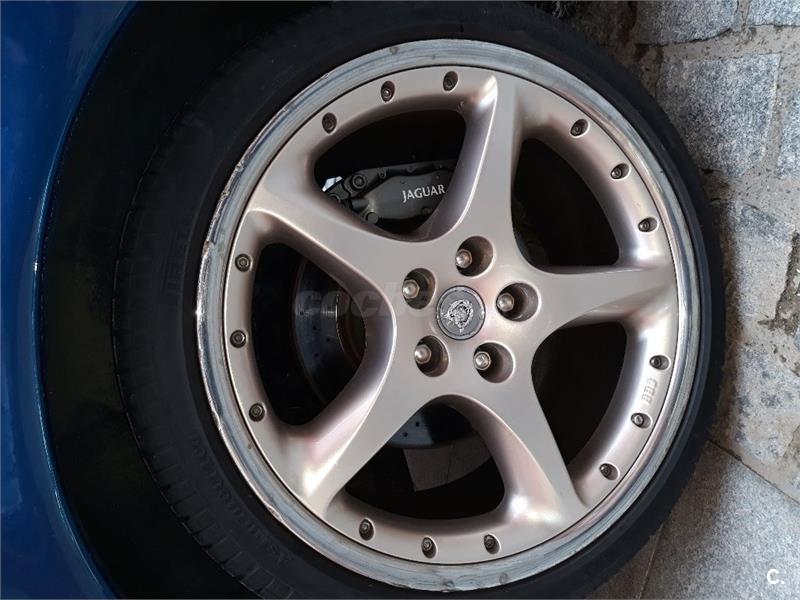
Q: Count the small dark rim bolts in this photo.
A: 15